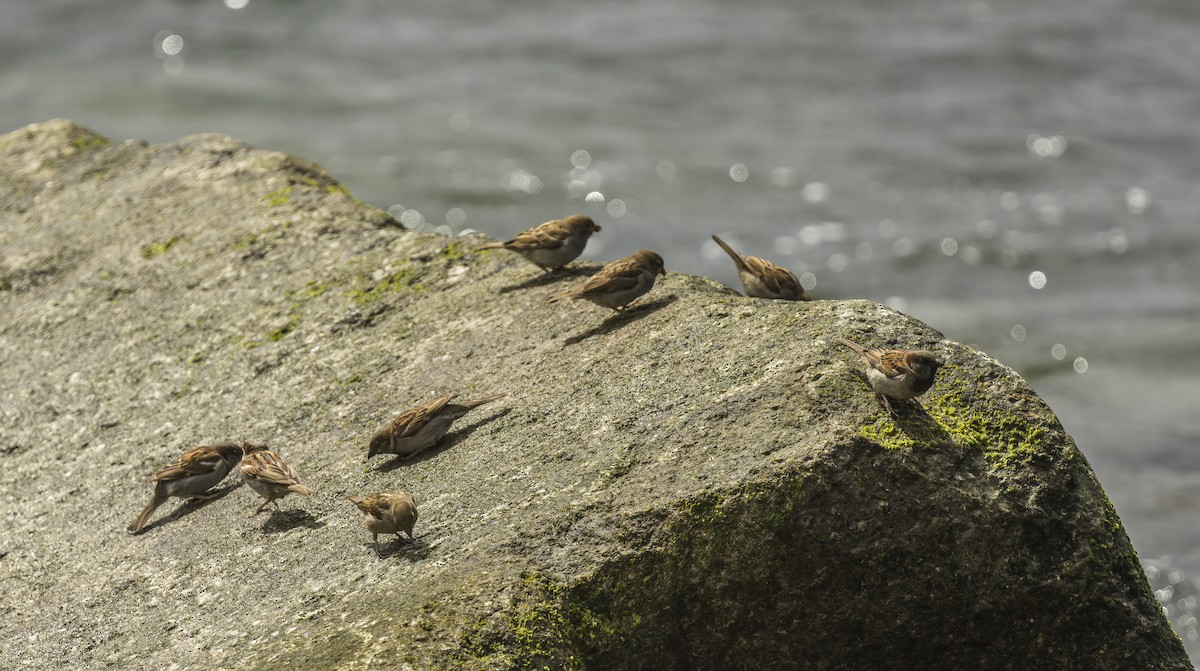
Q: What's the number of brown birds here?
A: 8